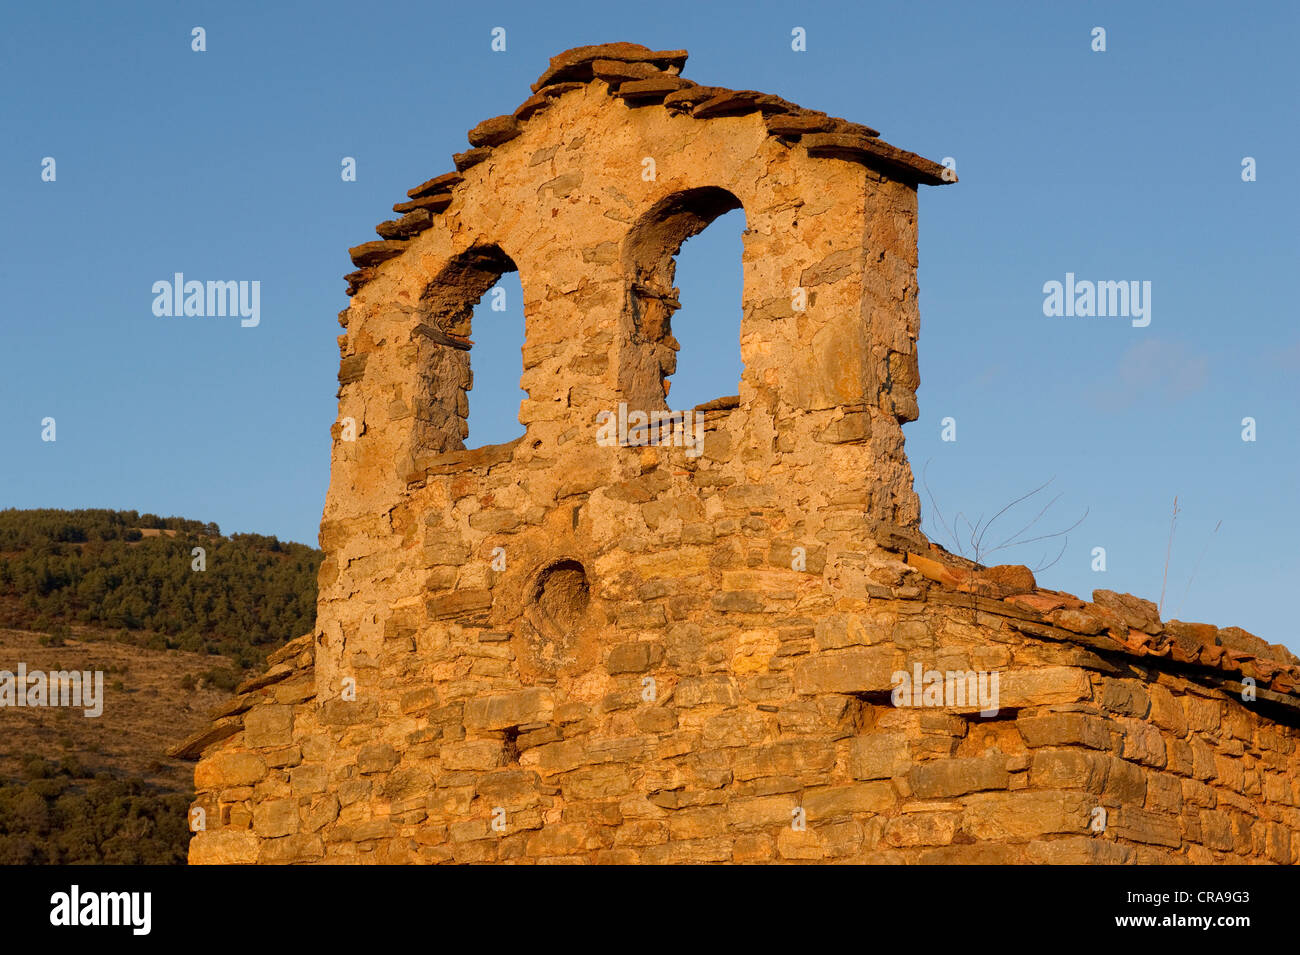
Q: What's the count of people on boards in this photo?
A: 0